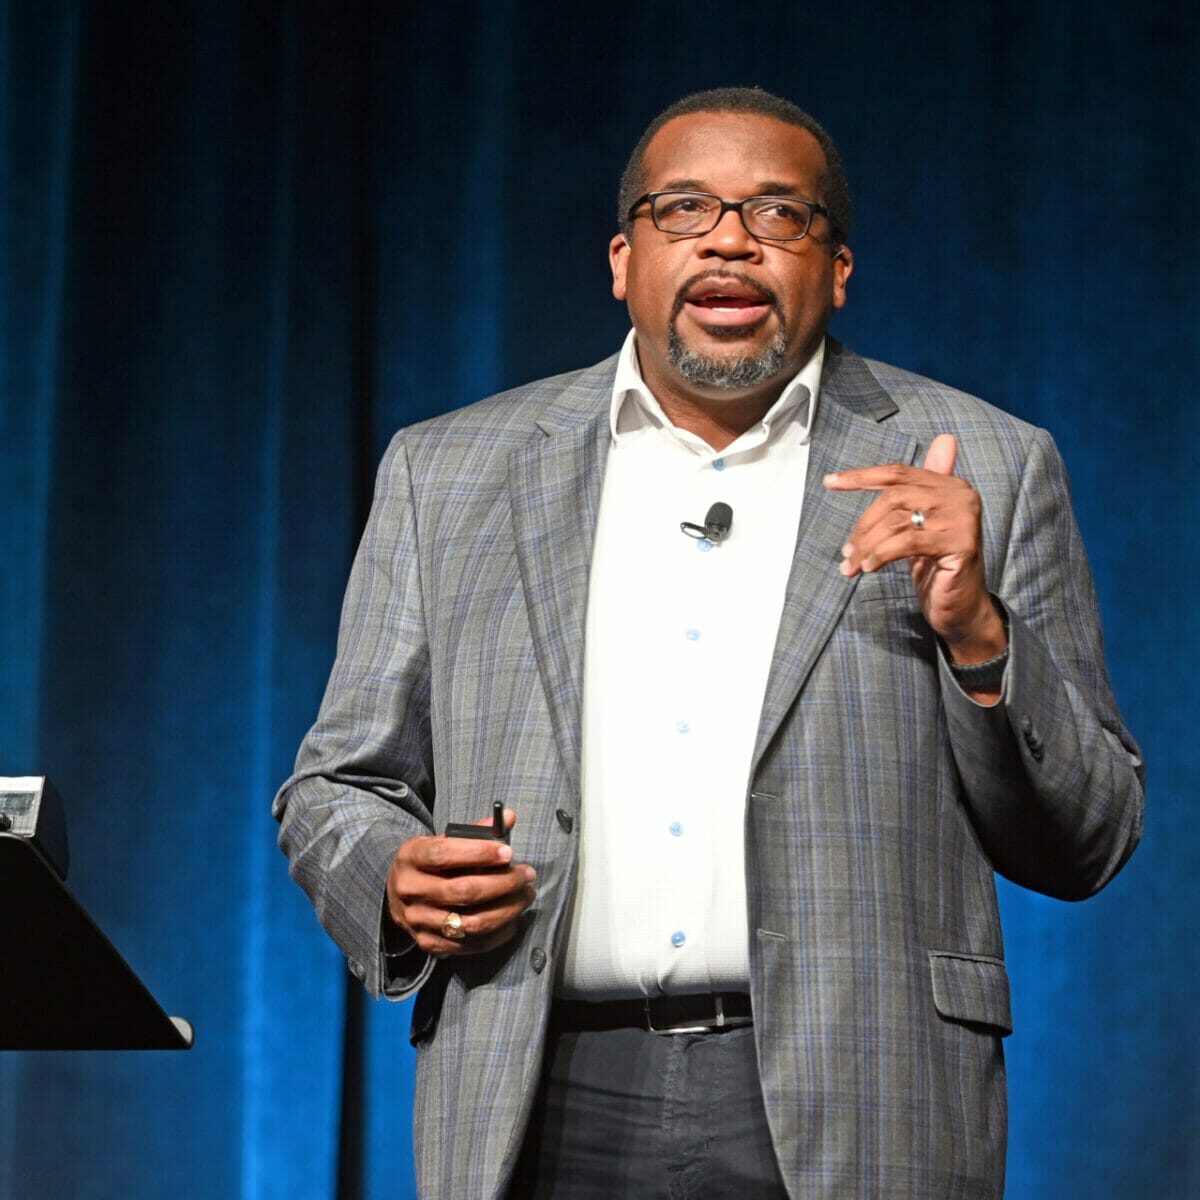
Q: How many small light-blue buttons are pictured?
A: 6